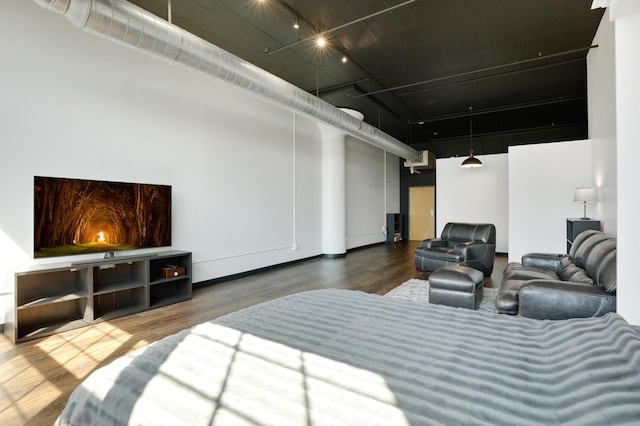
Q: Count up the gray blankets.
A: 1